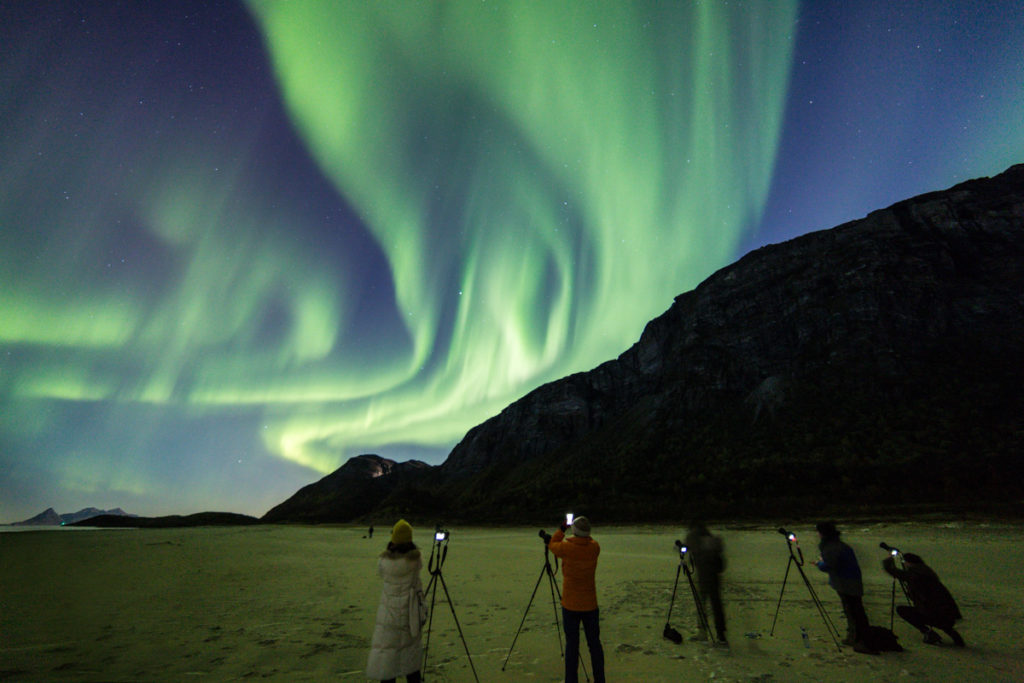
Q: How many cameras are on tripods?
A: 5